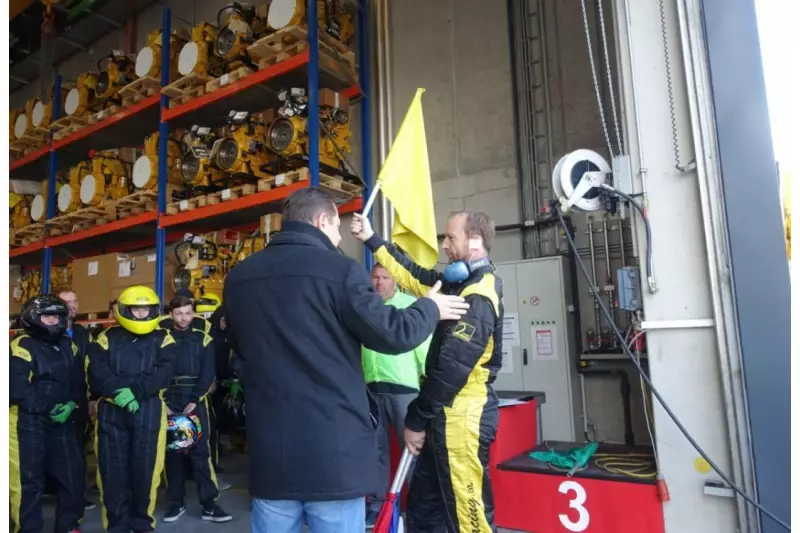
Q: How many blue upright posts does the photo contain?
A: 4